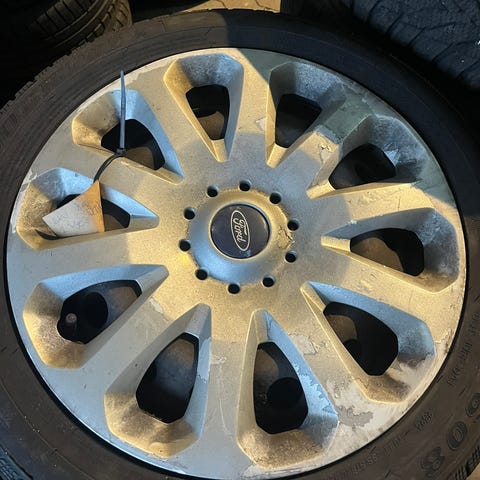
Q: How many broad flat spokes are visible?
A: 10